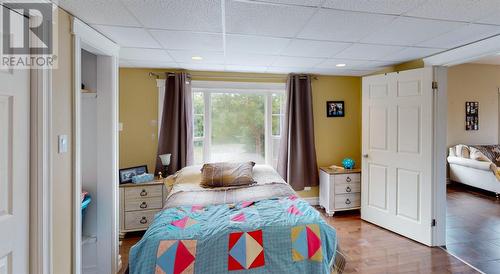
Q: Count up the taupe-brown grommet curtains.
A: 2